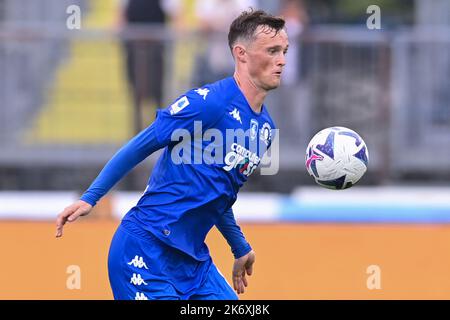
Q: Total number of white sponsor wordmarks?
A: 1